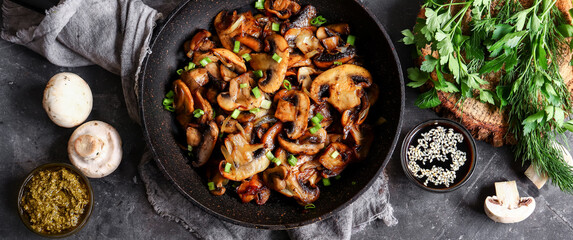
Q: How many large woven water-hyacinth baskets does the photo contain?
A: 0